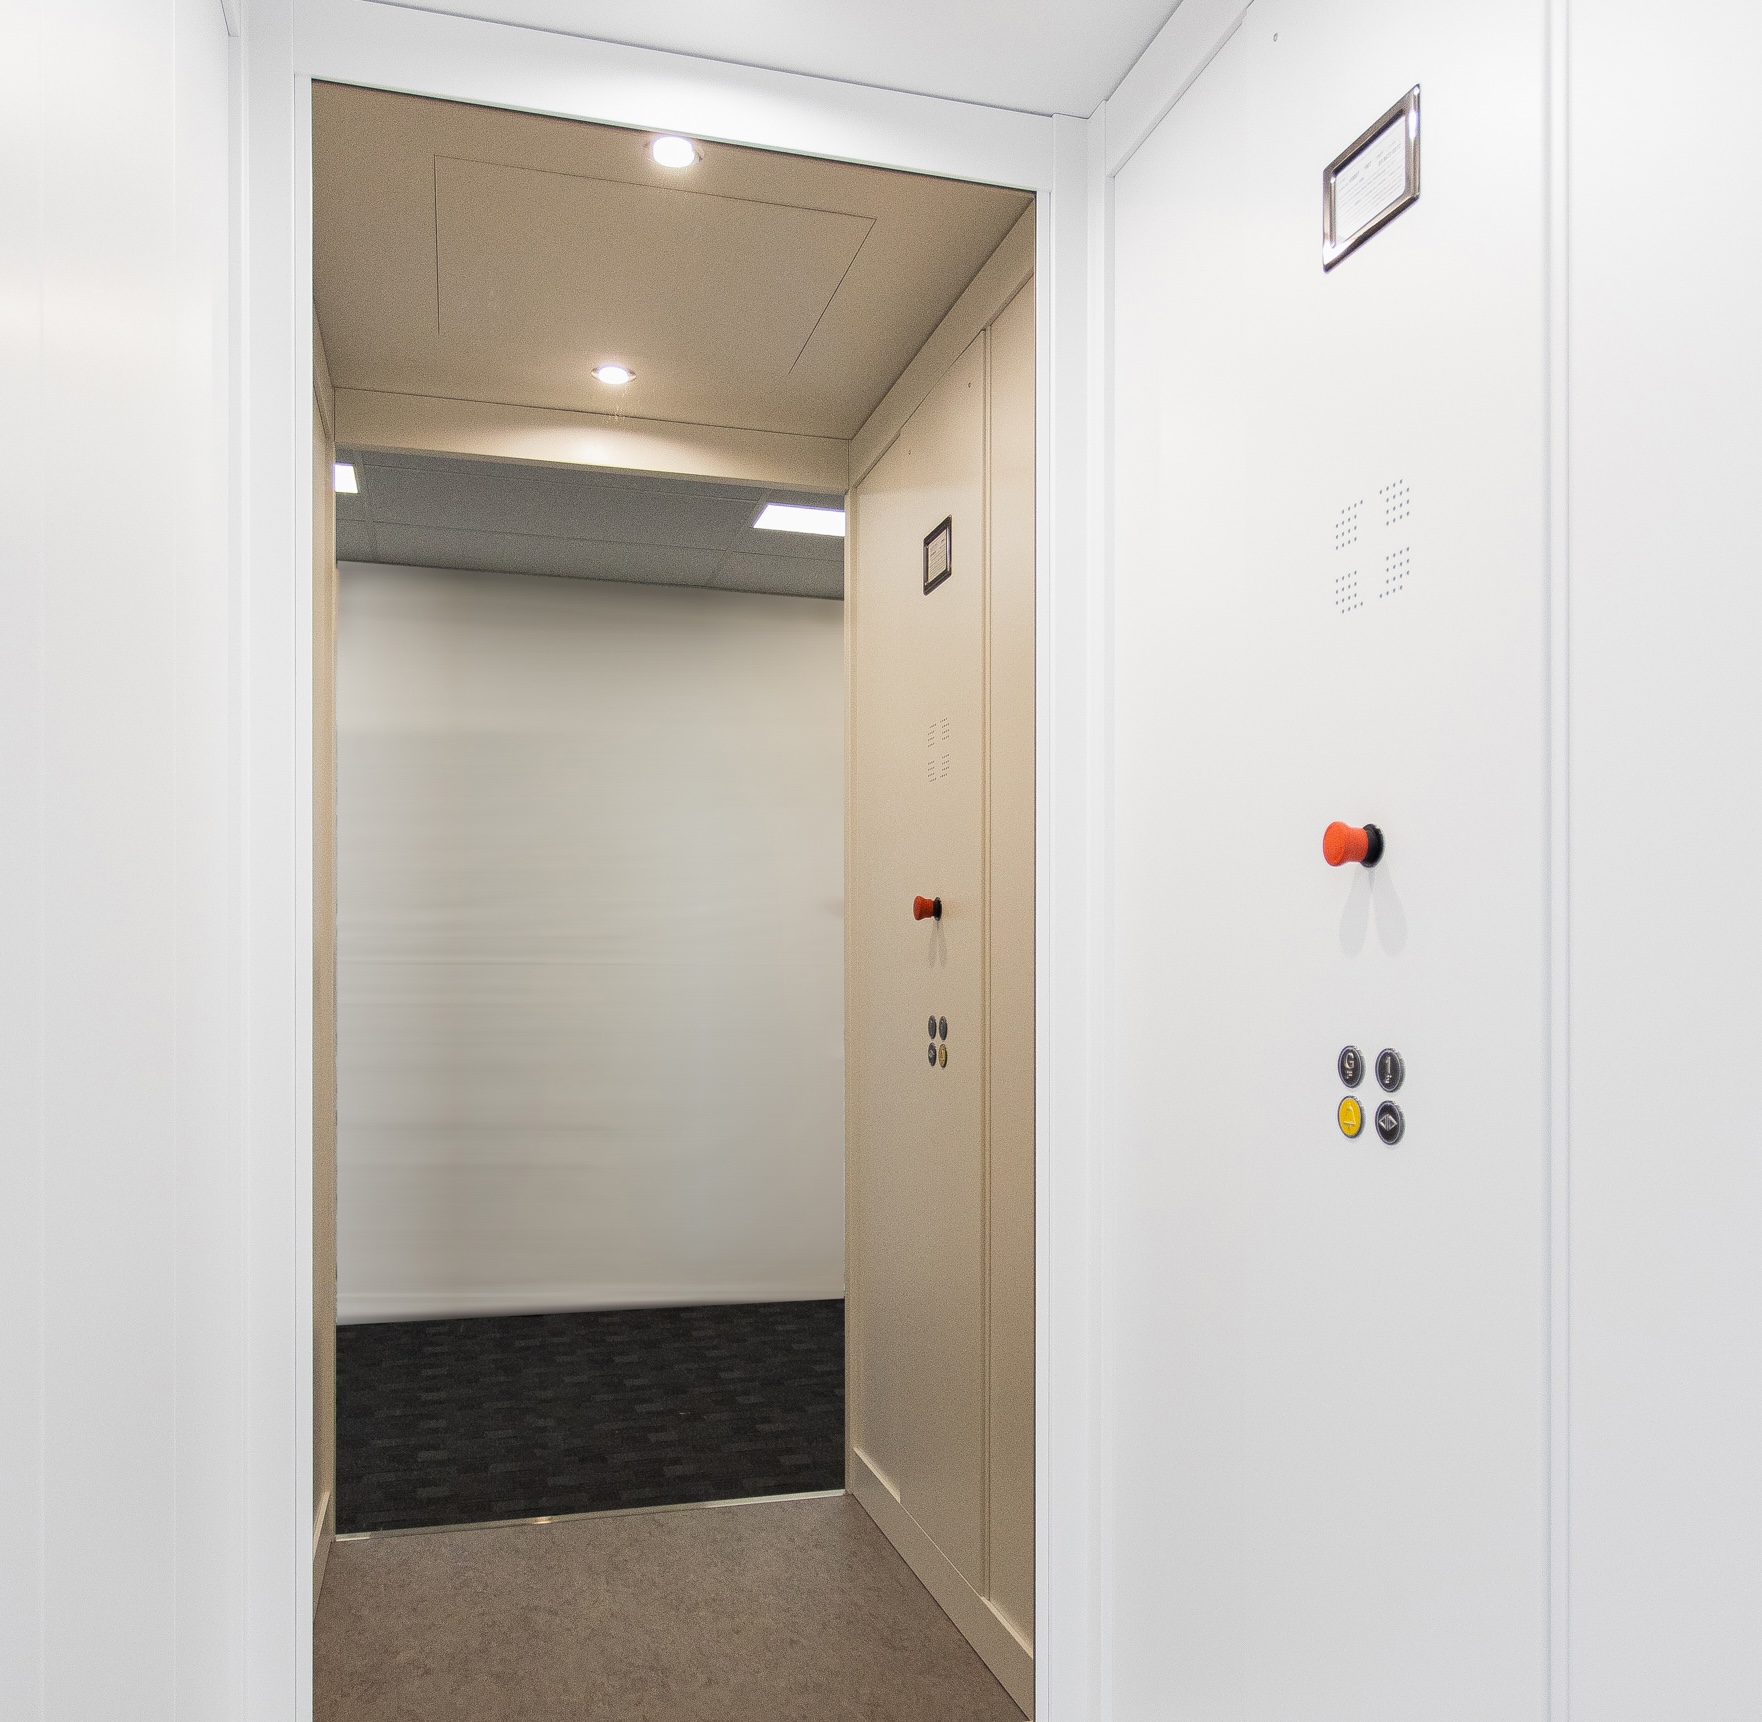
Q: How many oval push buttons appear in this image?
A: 8